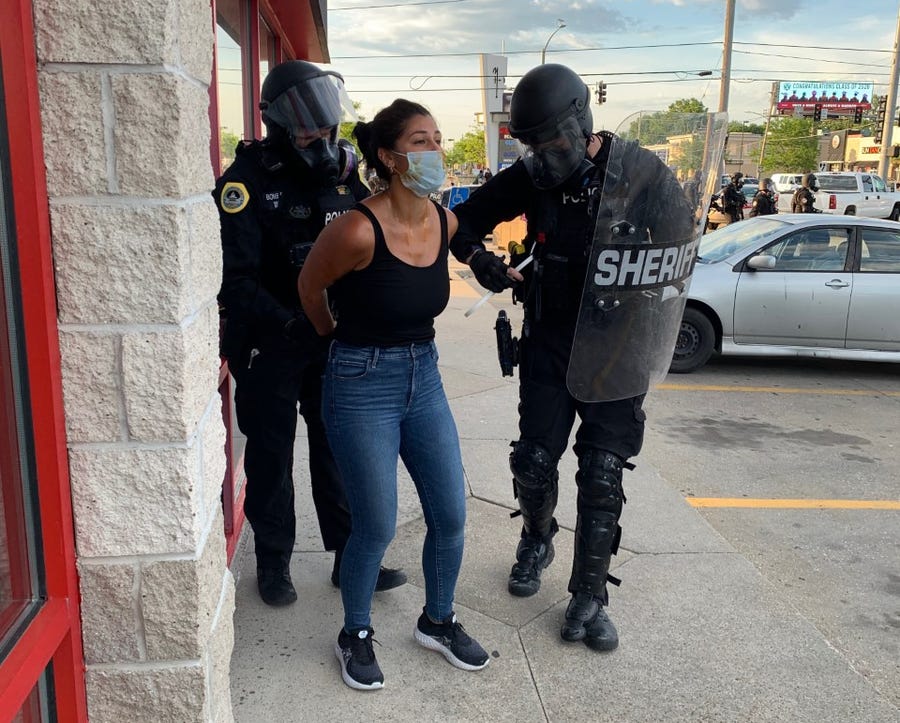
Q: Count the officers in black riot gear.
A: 5